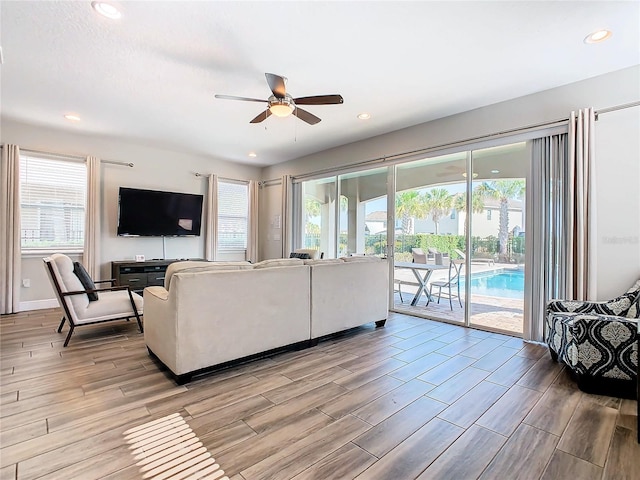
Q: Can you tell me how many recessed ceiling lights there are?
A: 5